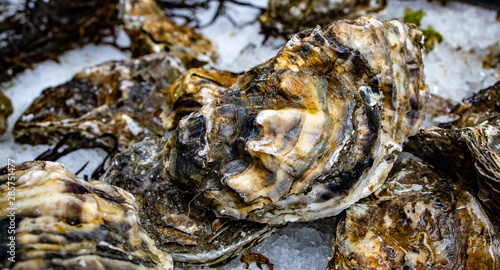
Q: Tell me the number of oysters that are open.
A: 0